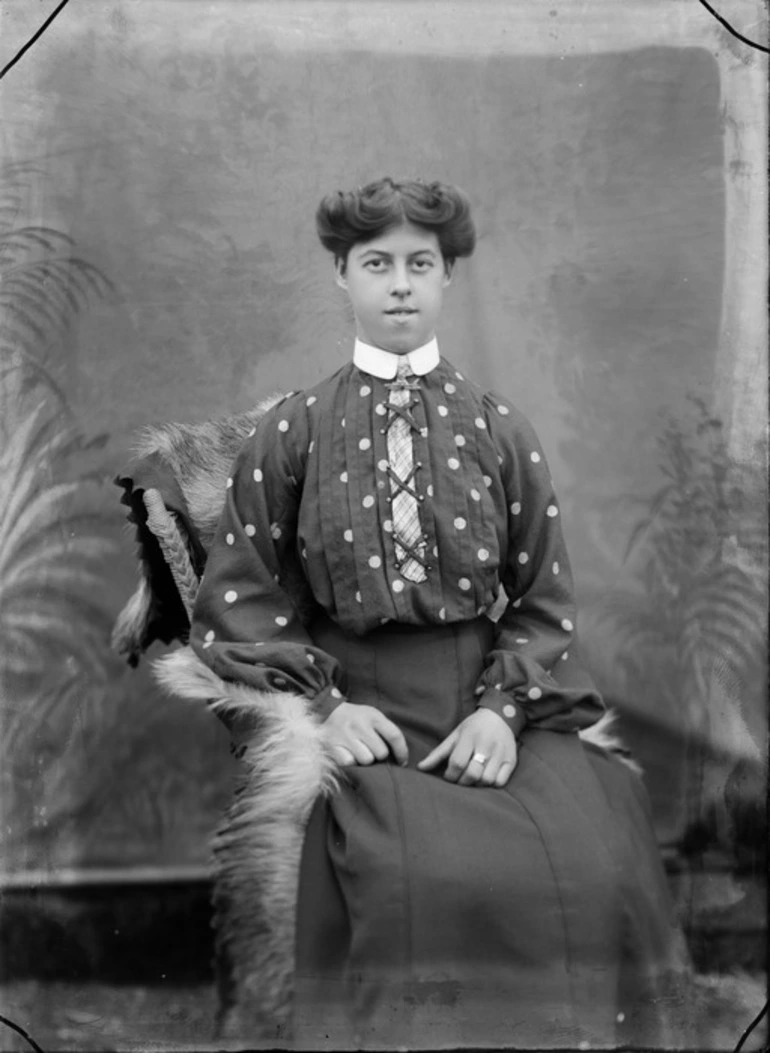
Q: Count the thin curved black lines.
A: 4